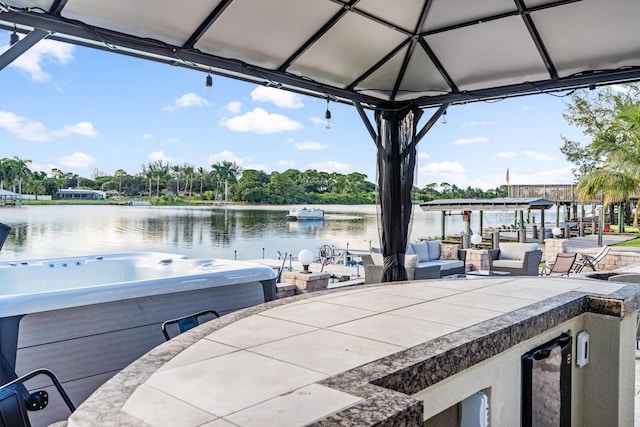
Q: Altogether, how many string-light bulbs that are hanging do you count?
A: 4